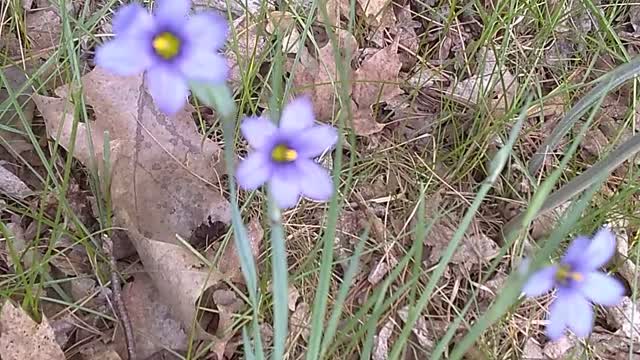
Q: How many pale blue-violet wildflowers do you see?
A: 3